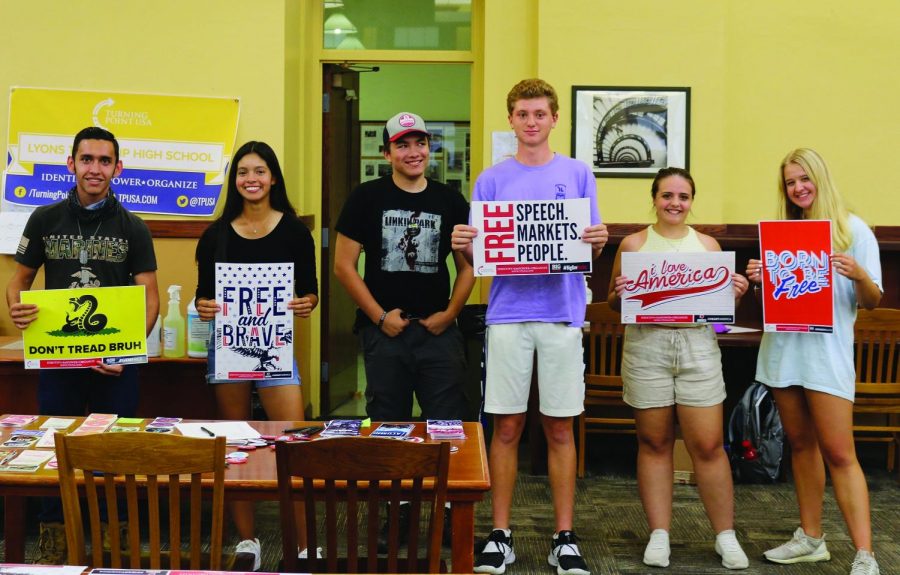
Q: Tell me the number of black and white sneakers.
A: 2